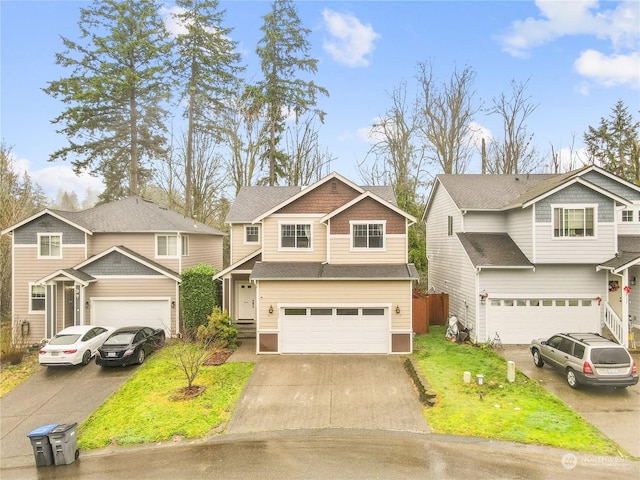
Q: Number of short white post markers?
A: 2